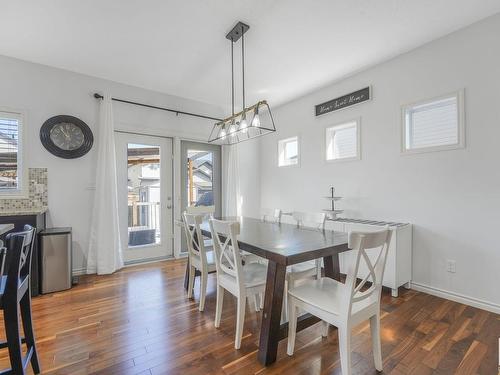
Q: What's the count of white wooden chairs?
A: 6